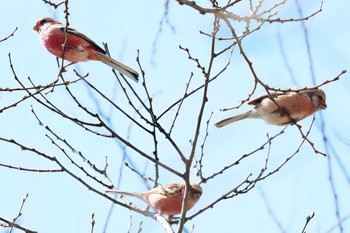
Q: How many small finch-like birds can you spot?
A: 3